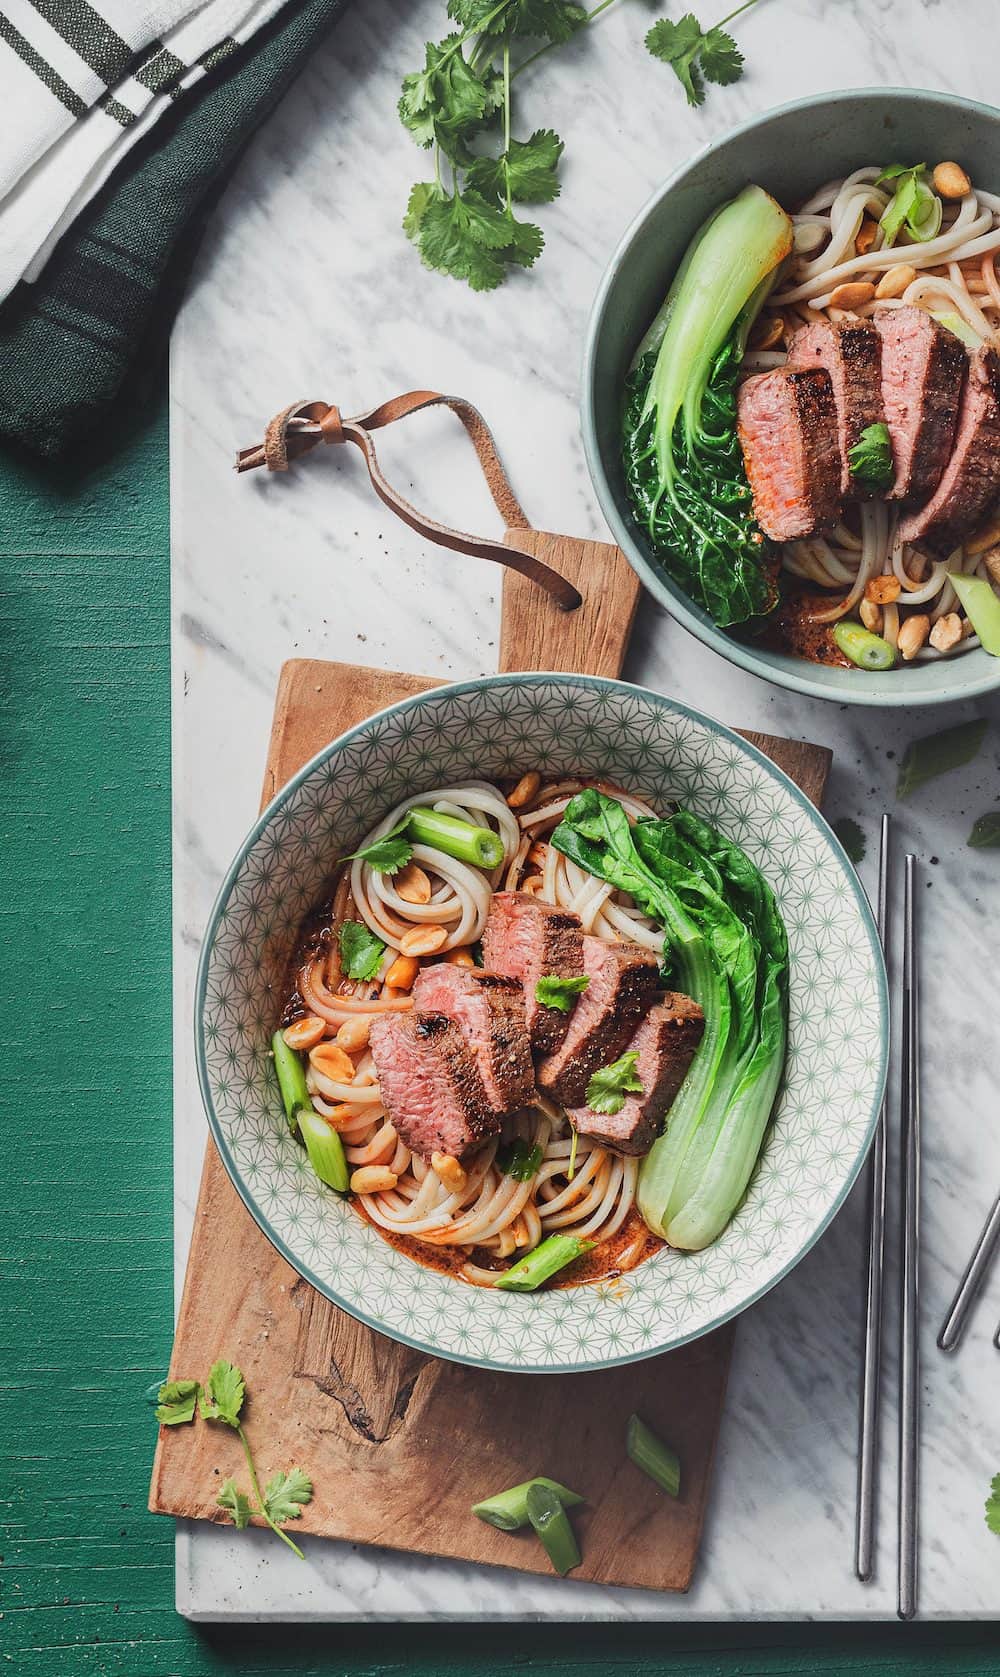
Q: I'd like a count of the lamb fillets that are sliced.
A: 9